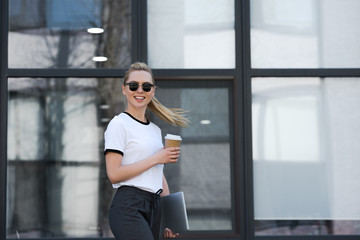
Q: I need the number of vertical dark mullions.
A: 3